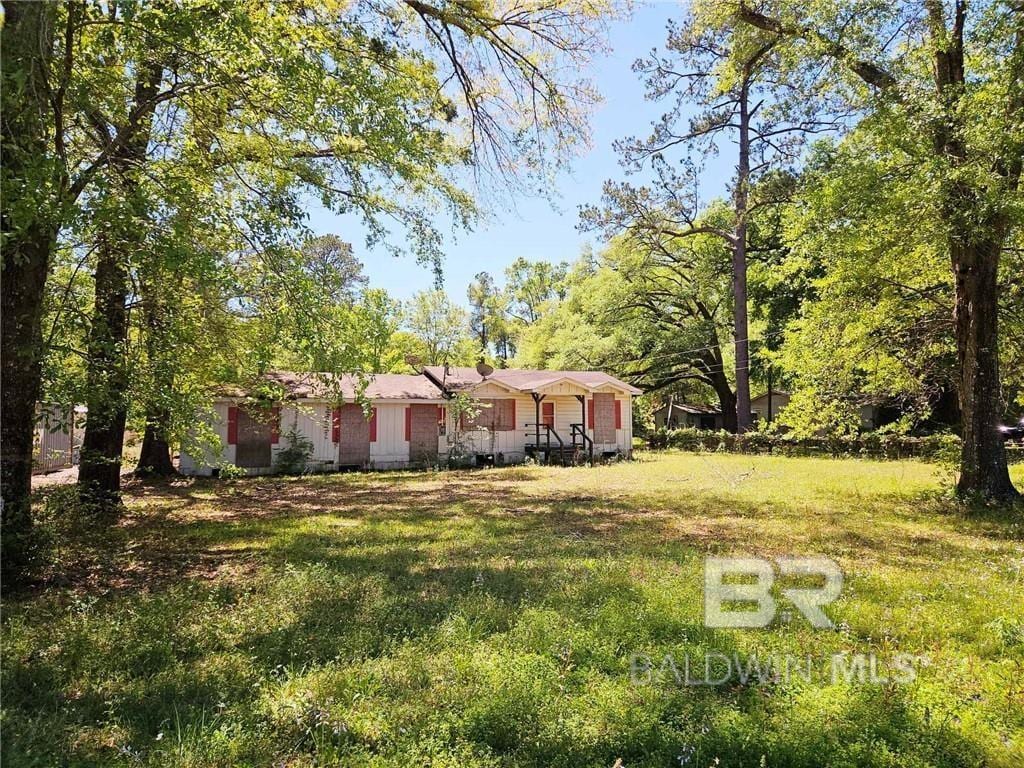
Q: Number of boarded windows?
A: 5